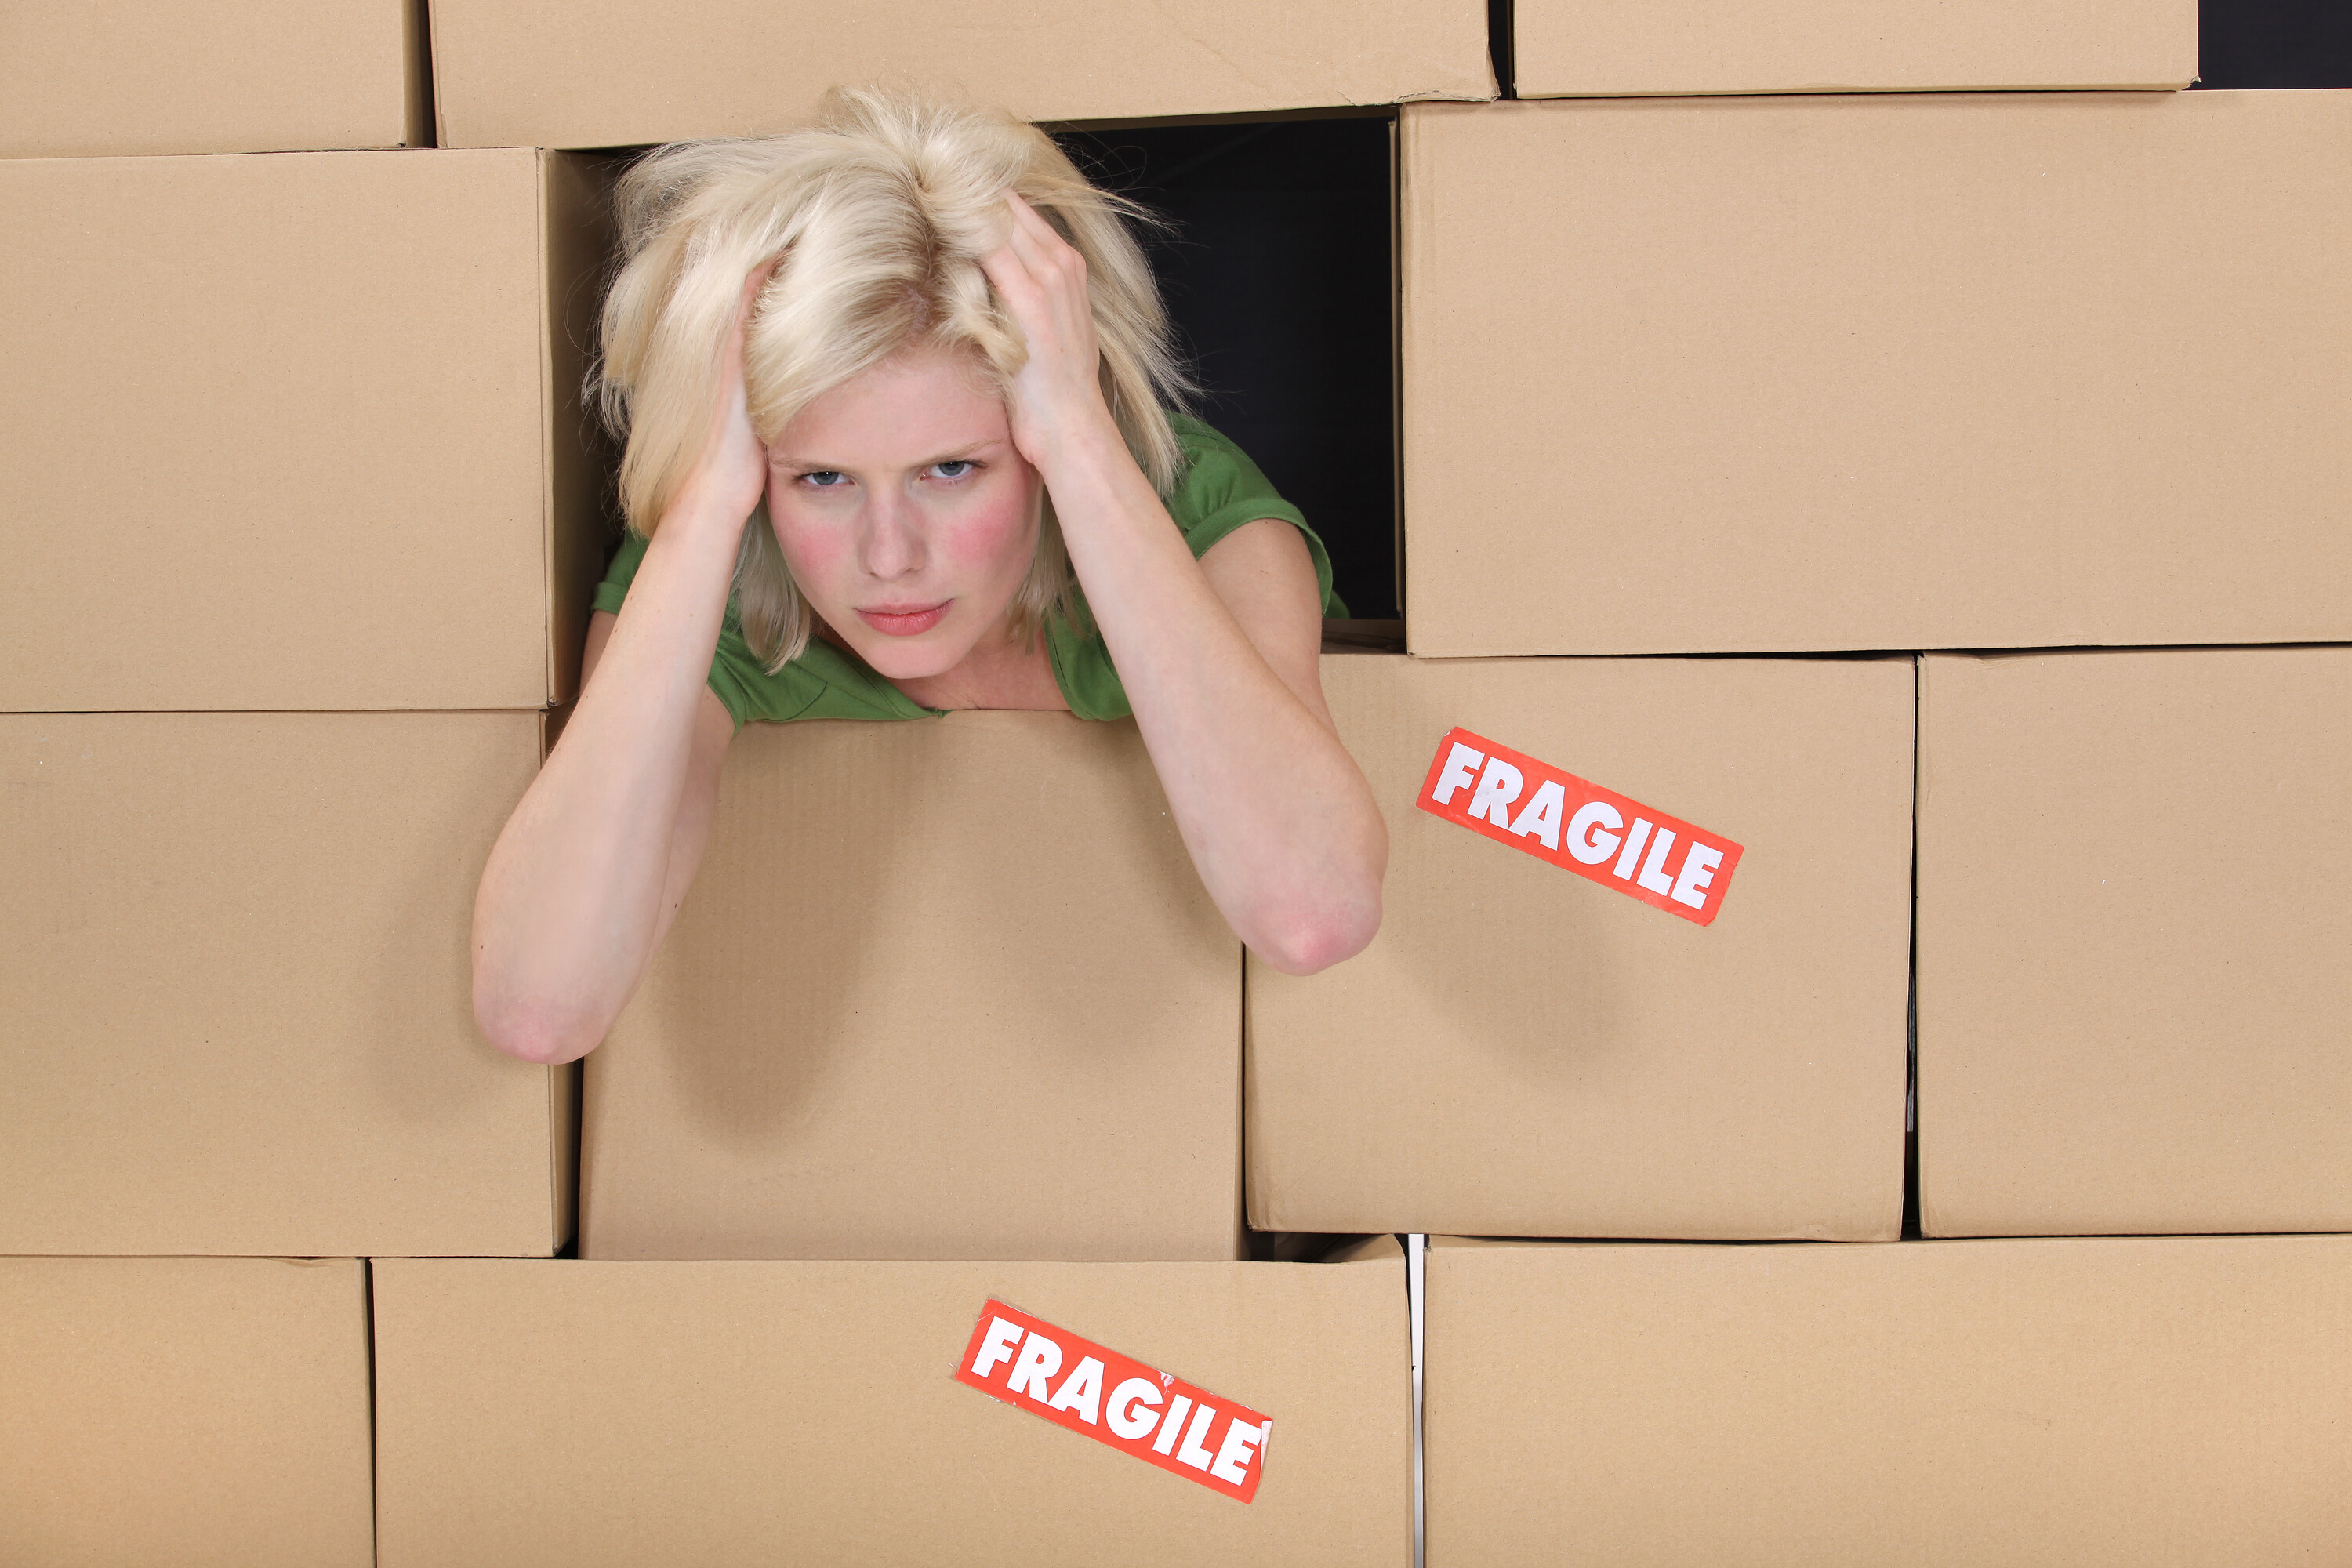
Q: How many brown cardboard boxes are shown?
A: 12